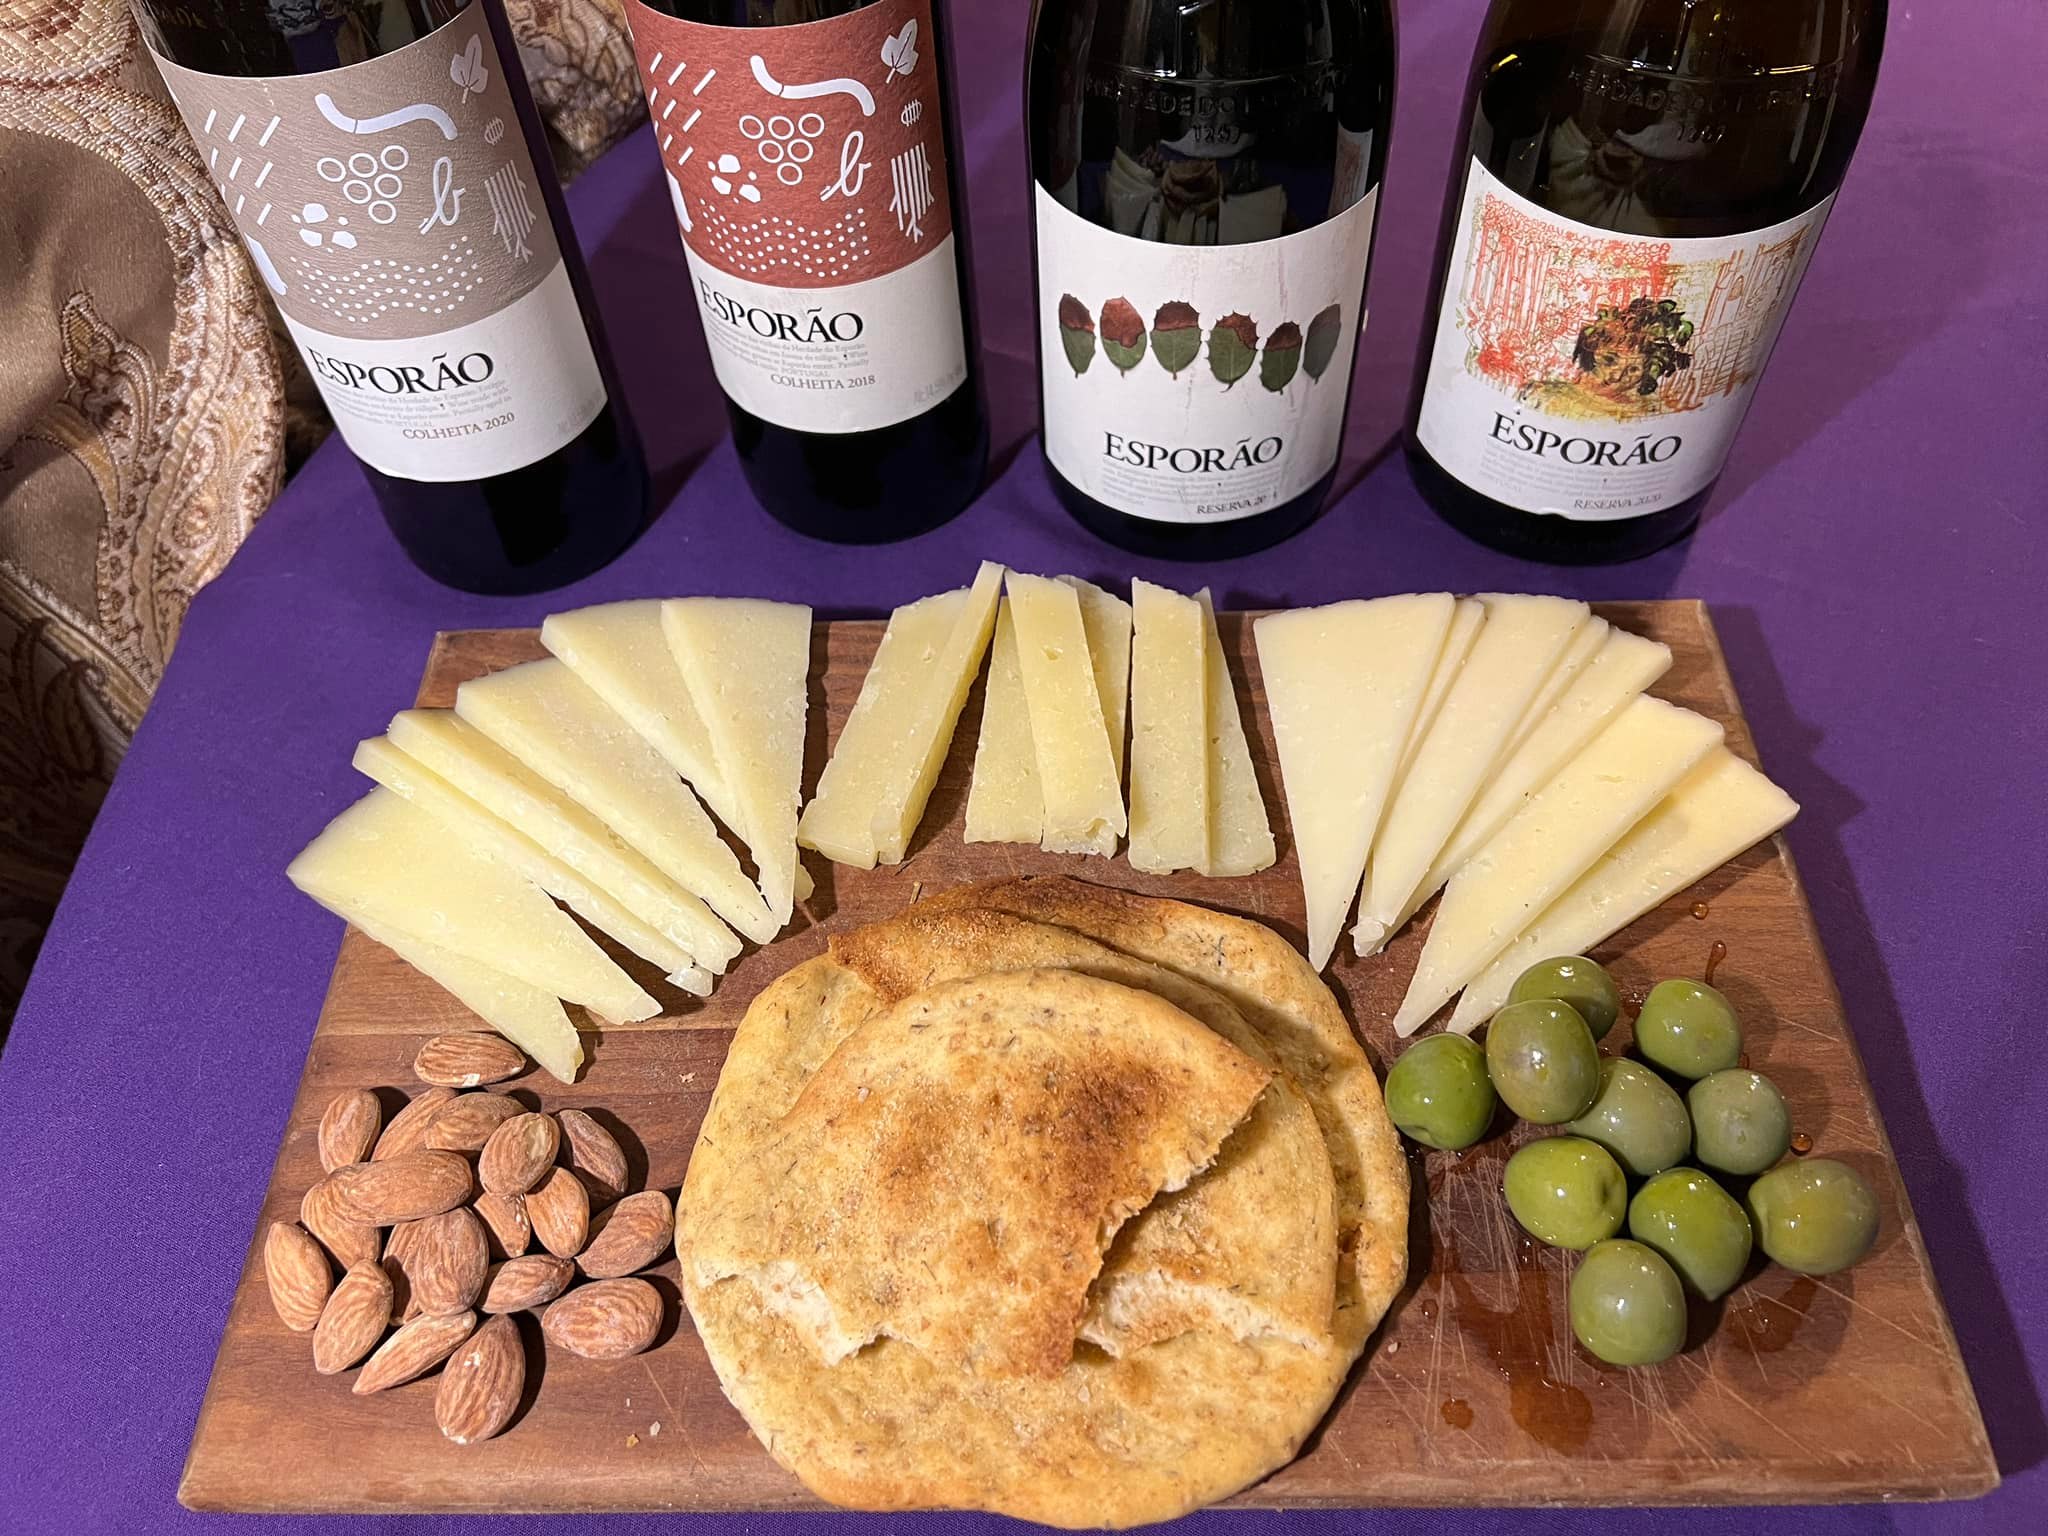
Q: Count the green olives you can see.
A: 10